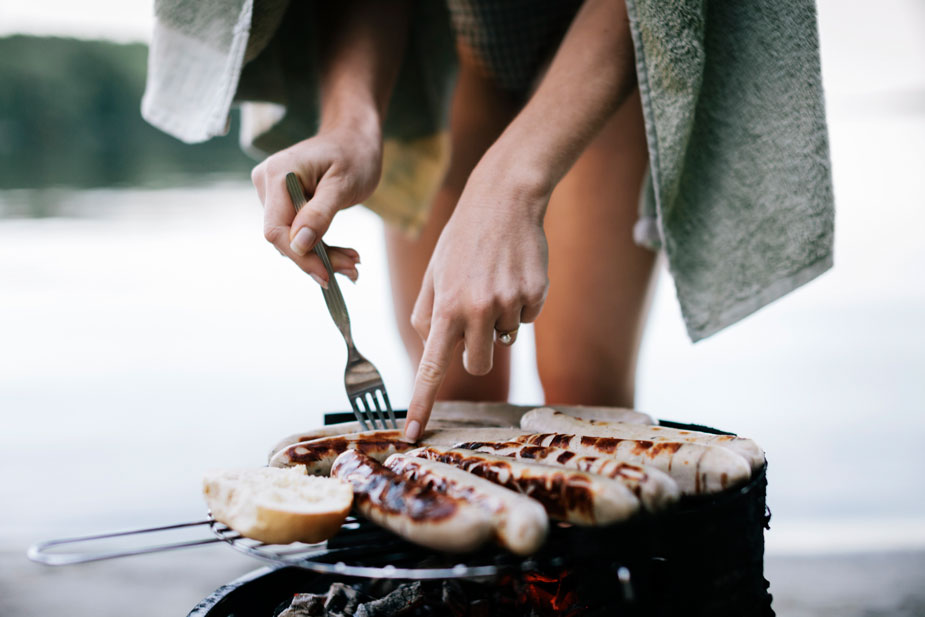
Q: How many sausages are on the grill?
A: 9